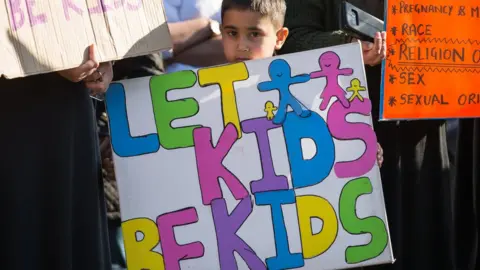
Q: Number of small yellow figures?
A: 2